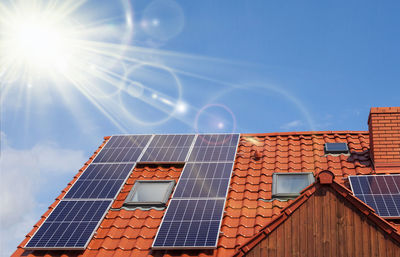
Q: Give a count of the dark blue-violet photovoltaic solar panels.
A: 8